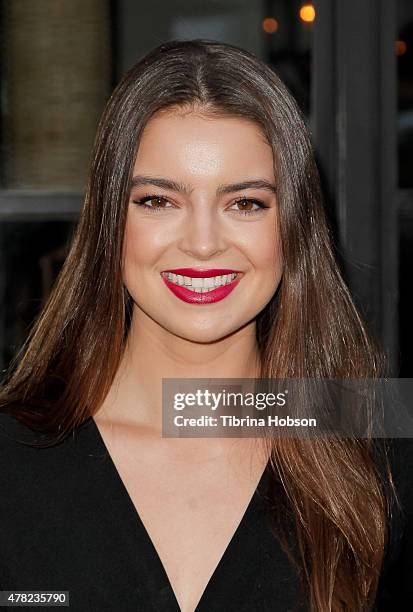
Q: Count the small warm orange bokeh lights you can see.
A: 3